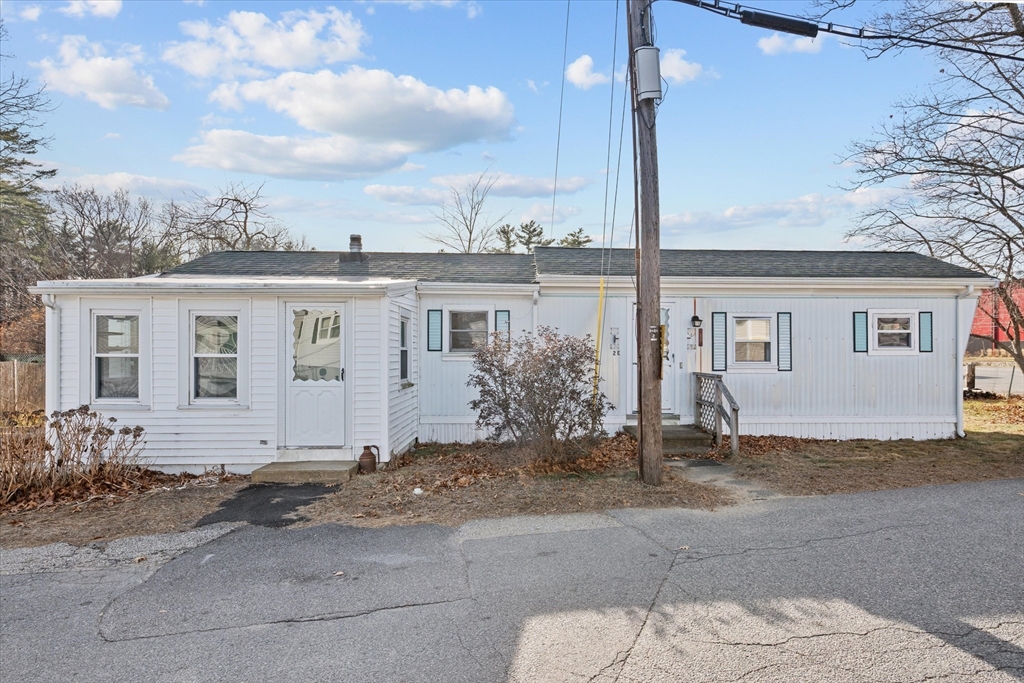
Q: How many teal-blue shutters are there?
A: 6